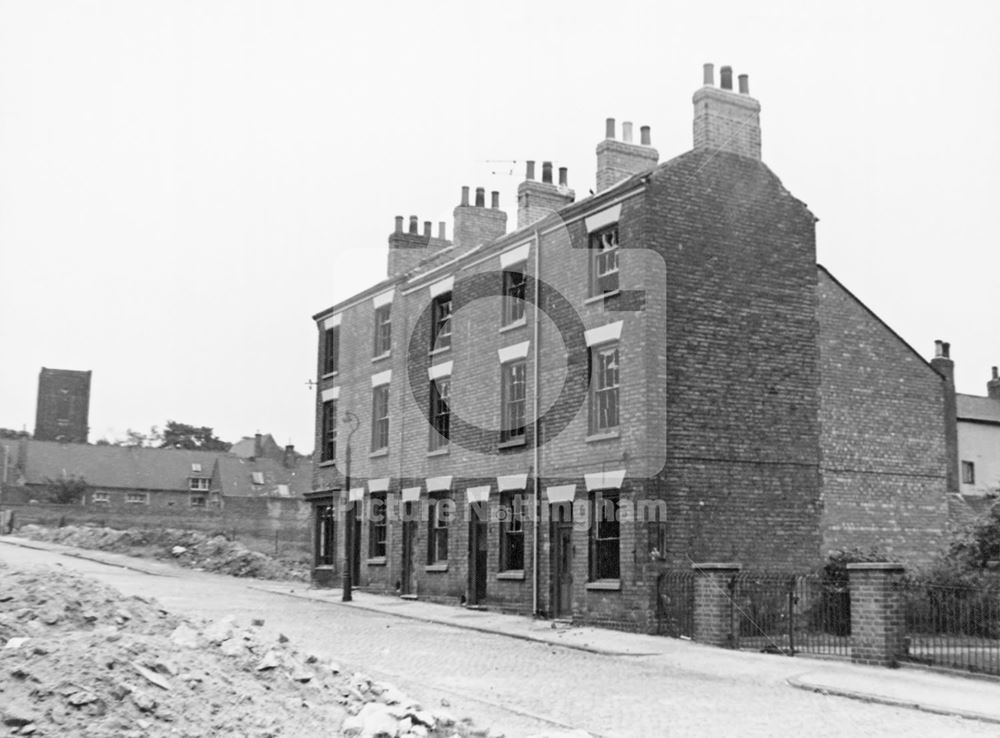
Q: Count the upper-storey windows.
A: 10